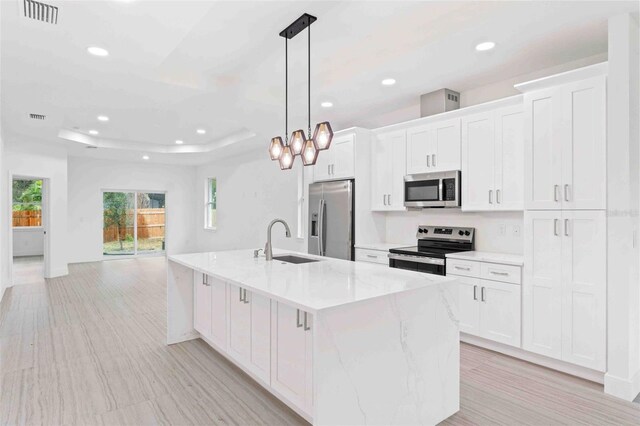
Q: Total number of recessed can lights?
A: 9